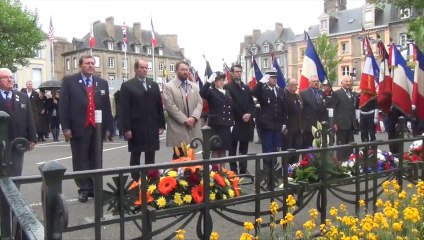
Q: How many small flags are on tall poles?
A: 4